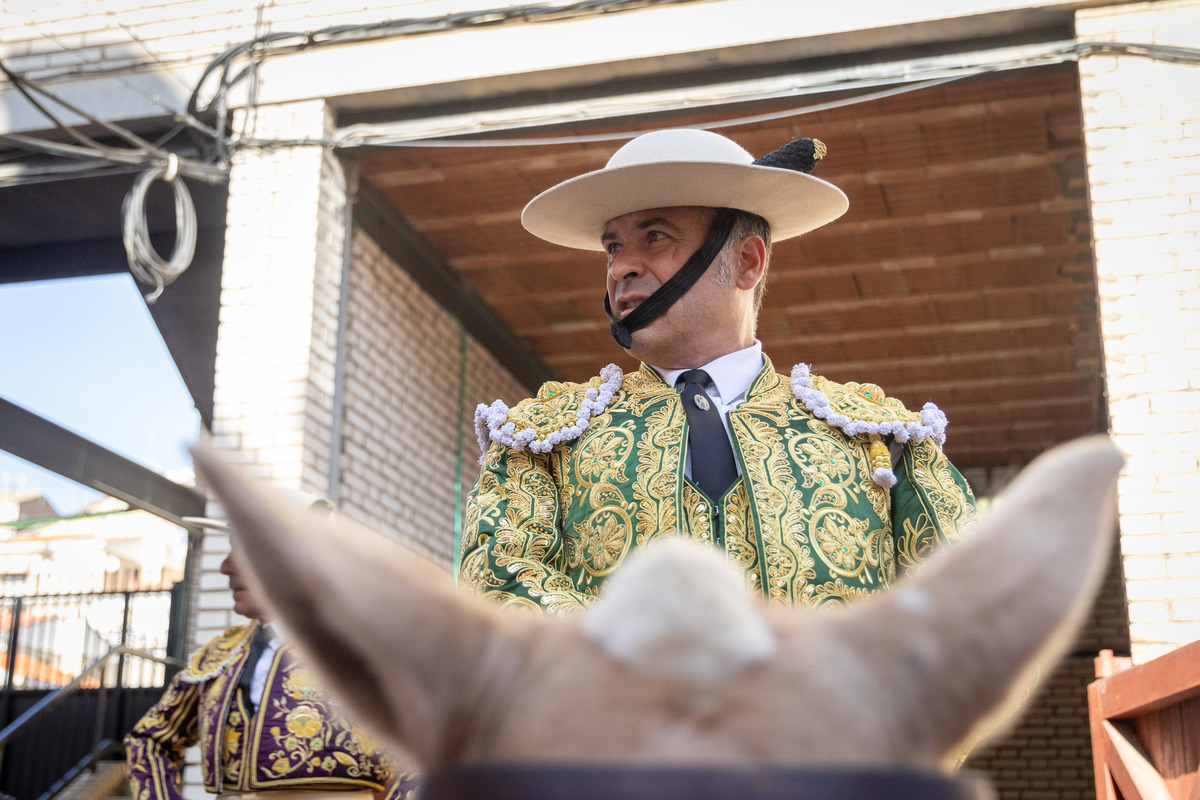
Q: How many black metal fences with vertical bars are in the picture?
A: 1